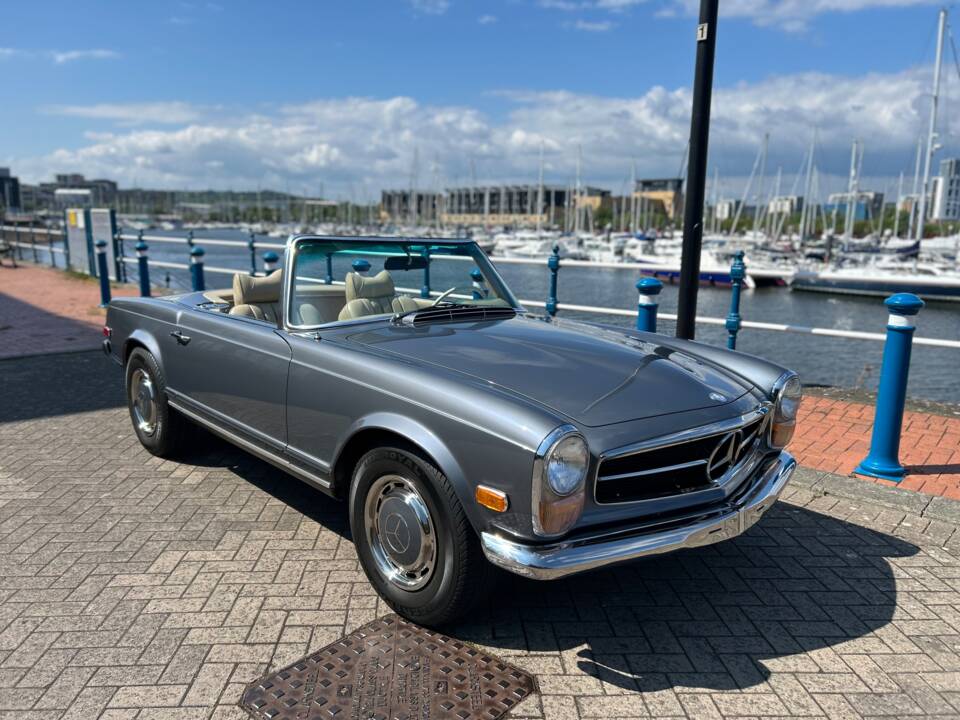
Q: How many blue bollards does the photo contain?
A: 8